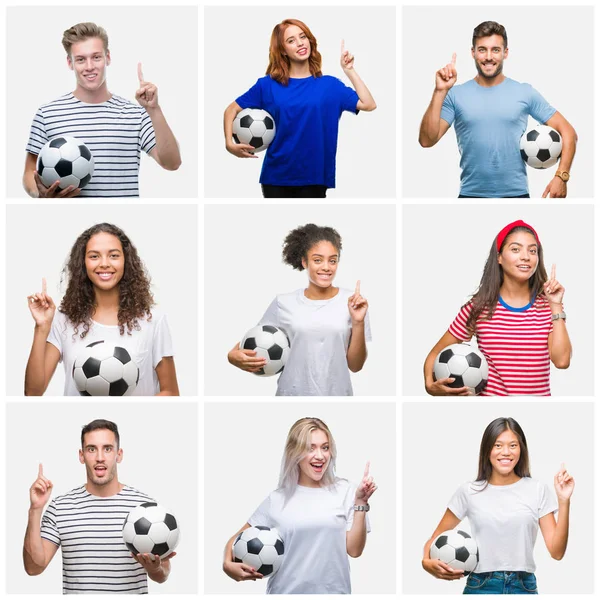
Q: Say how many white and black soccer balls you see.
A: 9